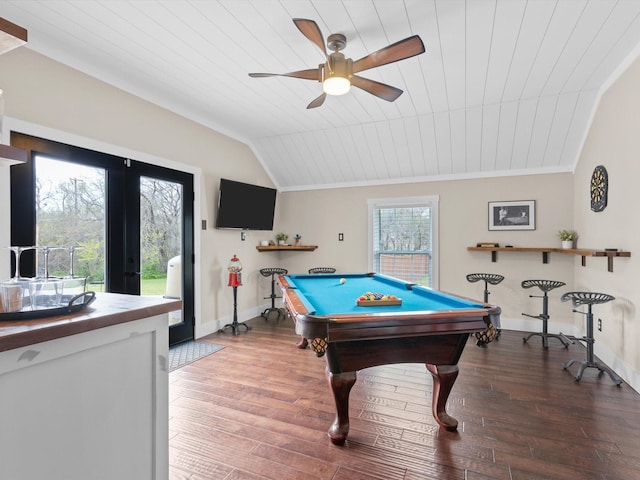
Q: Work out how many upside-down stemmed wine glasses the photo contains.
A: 3